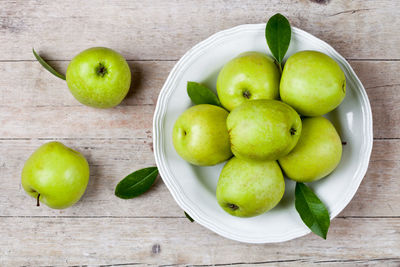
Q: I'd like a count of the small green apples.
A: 8